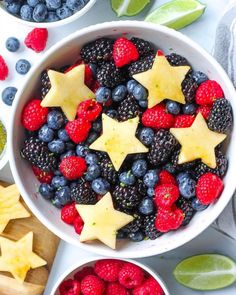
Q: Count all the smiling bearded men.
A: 0